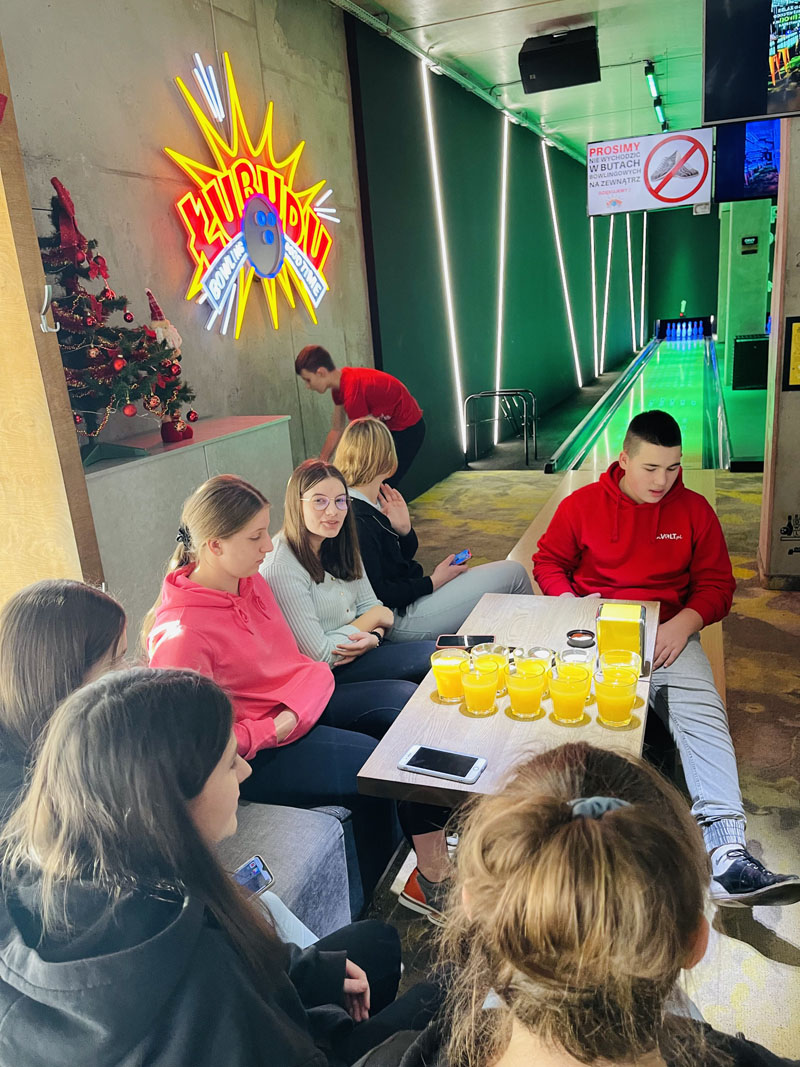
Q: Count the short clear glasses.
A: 9